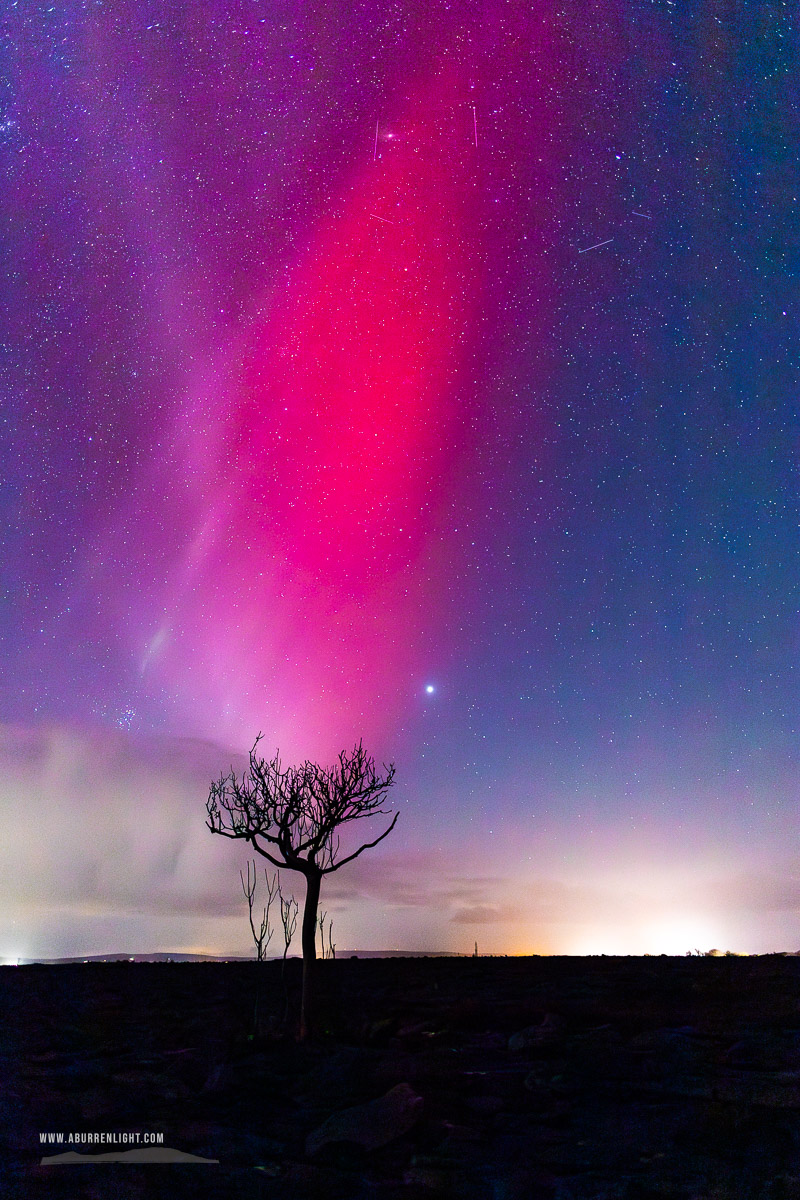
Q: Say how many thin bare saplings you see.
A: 4